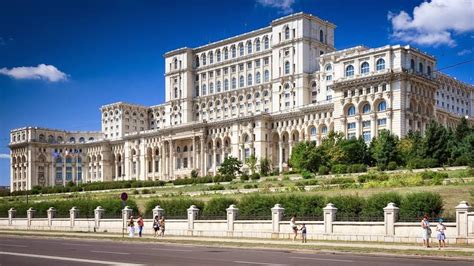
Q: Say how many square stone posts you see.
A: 13